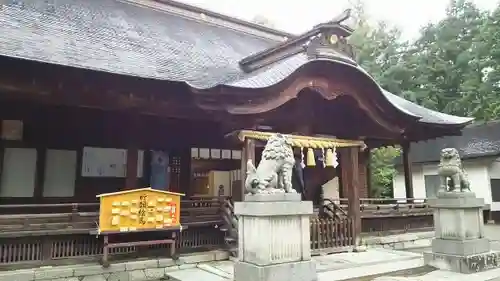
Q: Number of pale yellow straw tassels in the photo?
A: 2